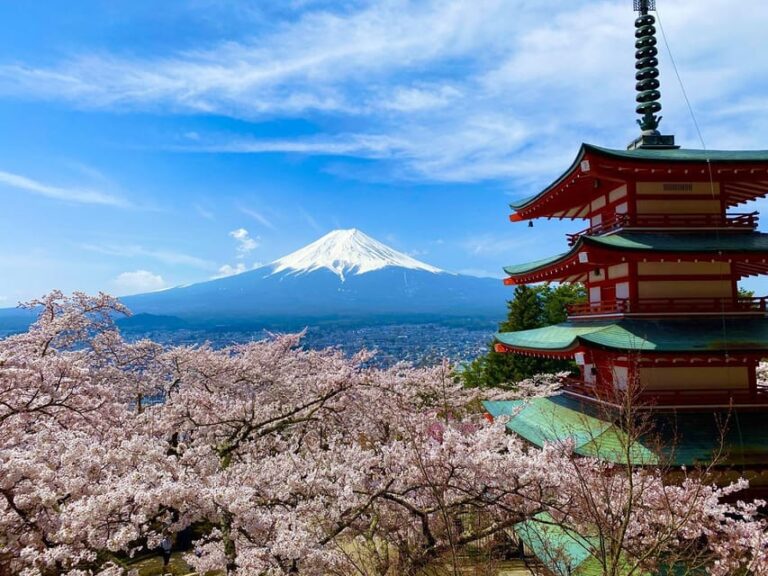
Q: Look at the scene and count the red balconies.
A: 3